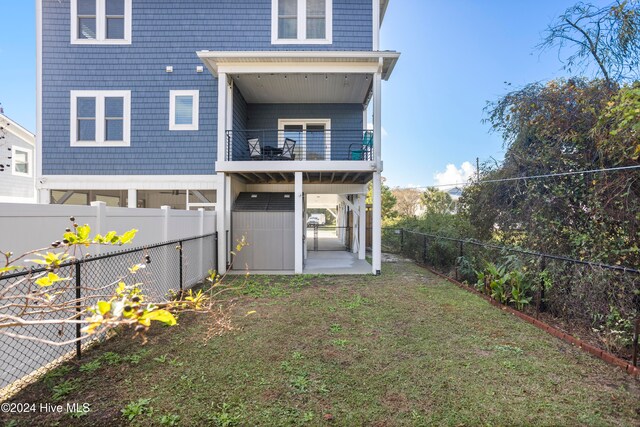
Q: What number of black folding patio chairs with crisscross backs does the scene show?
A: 2